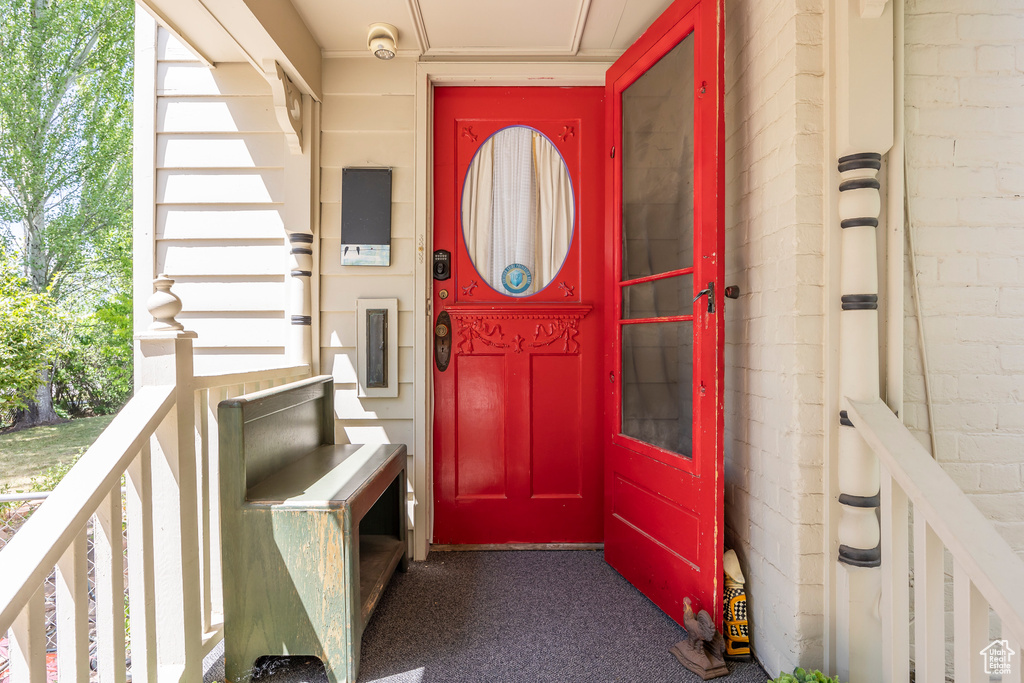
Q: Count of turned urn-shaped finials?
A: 1